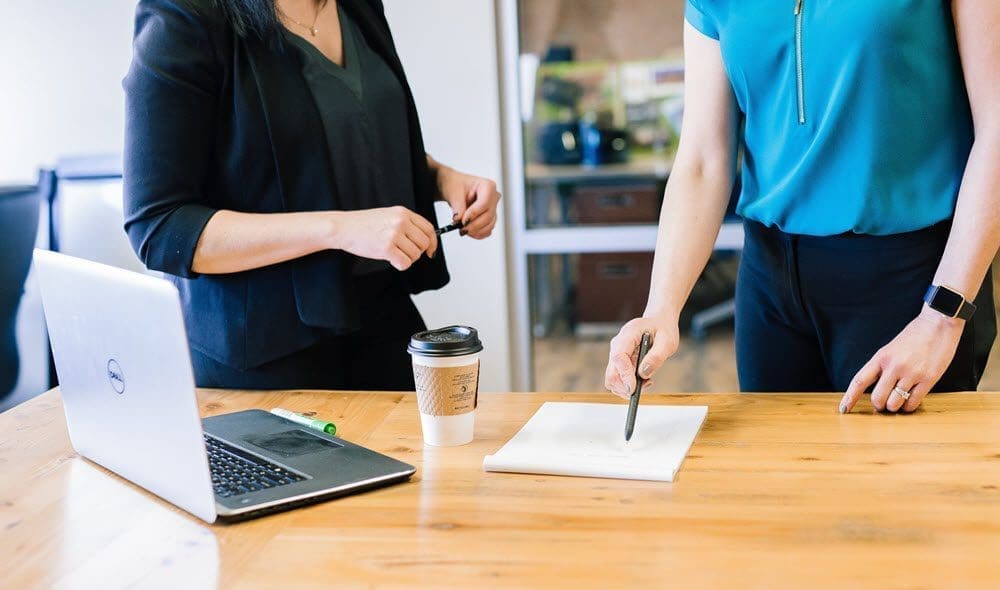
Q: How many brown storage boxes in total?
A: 2